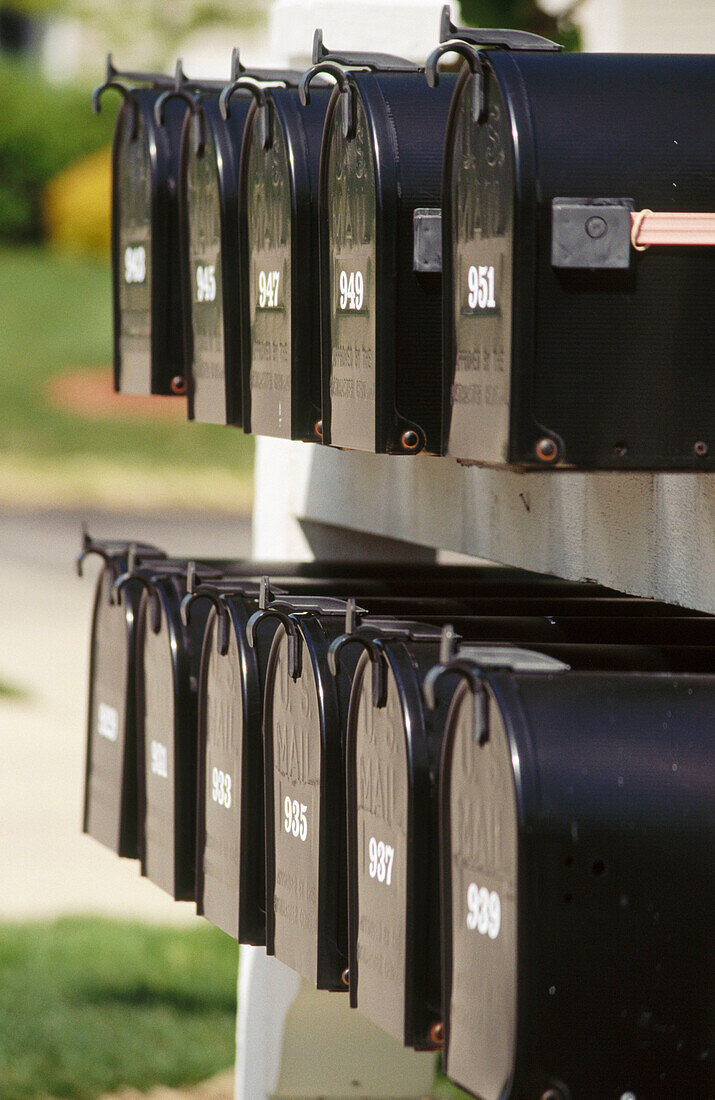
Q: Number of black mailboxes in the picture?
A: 11